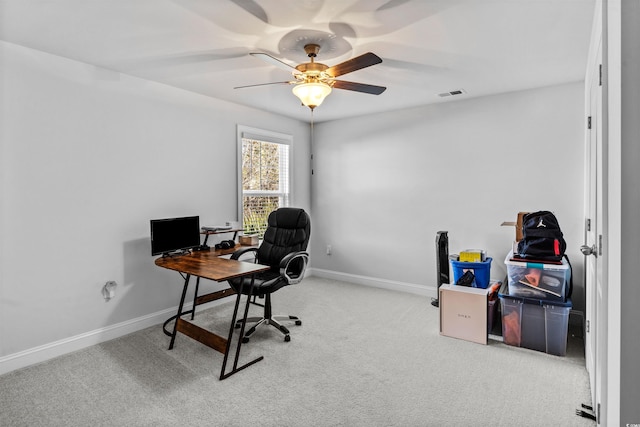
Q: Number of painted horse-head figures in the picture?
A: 0